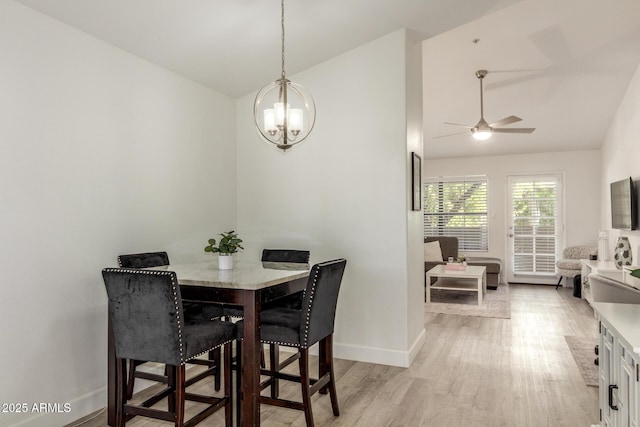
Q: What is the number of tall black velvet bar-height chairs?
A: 4